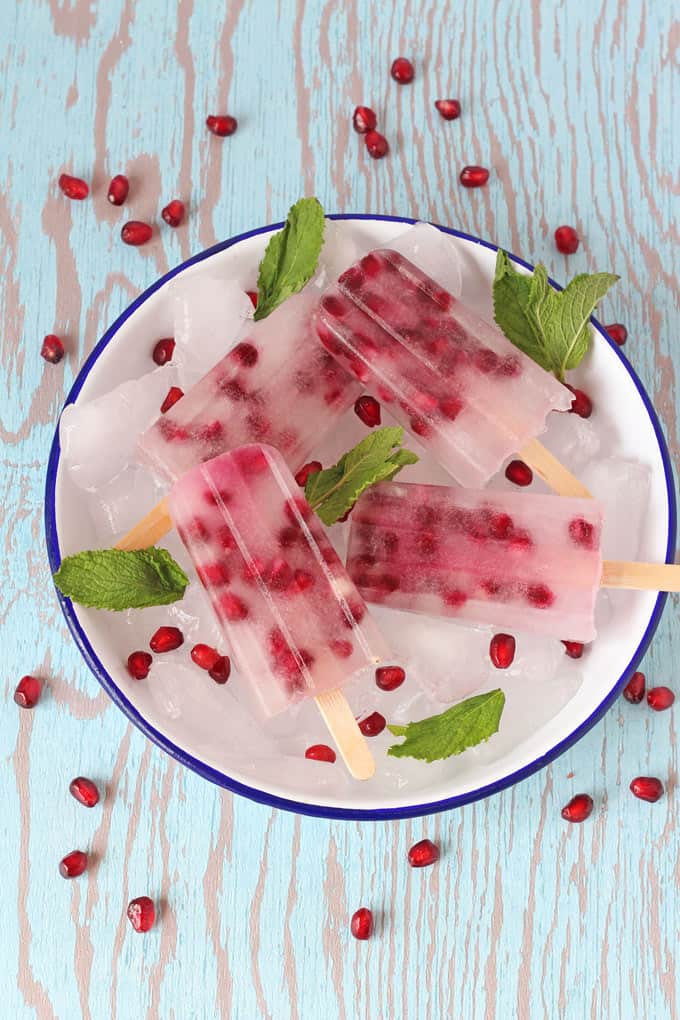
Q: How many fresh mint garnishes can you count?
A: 5